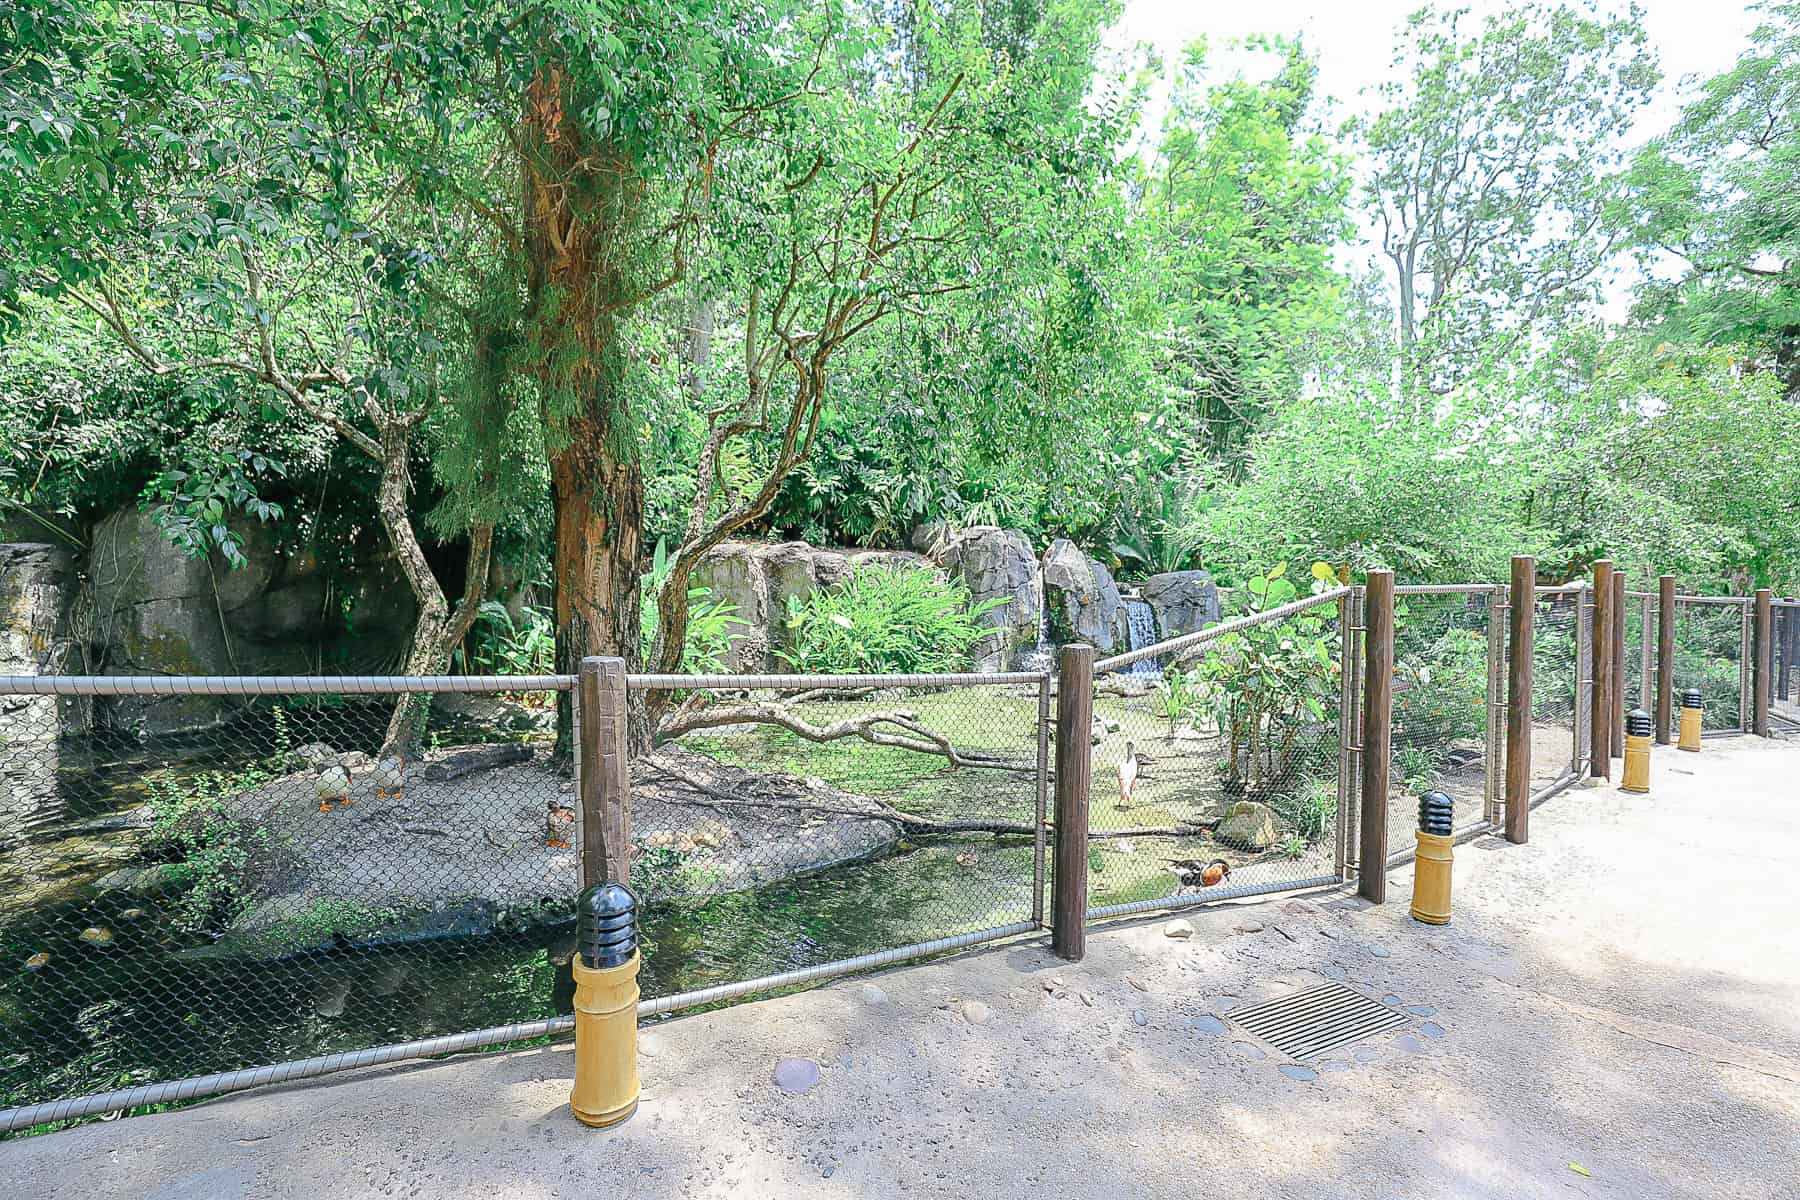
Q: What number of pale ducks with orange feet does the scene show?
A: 2